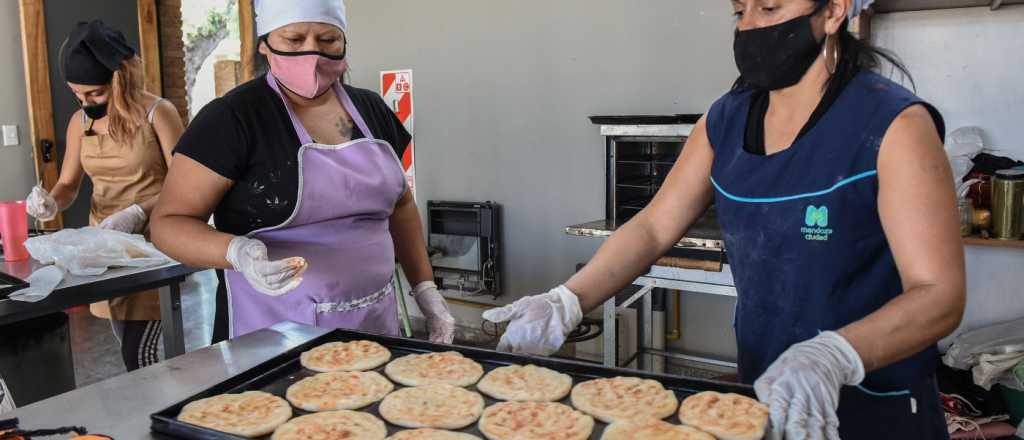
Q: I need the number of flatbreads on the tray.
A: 12